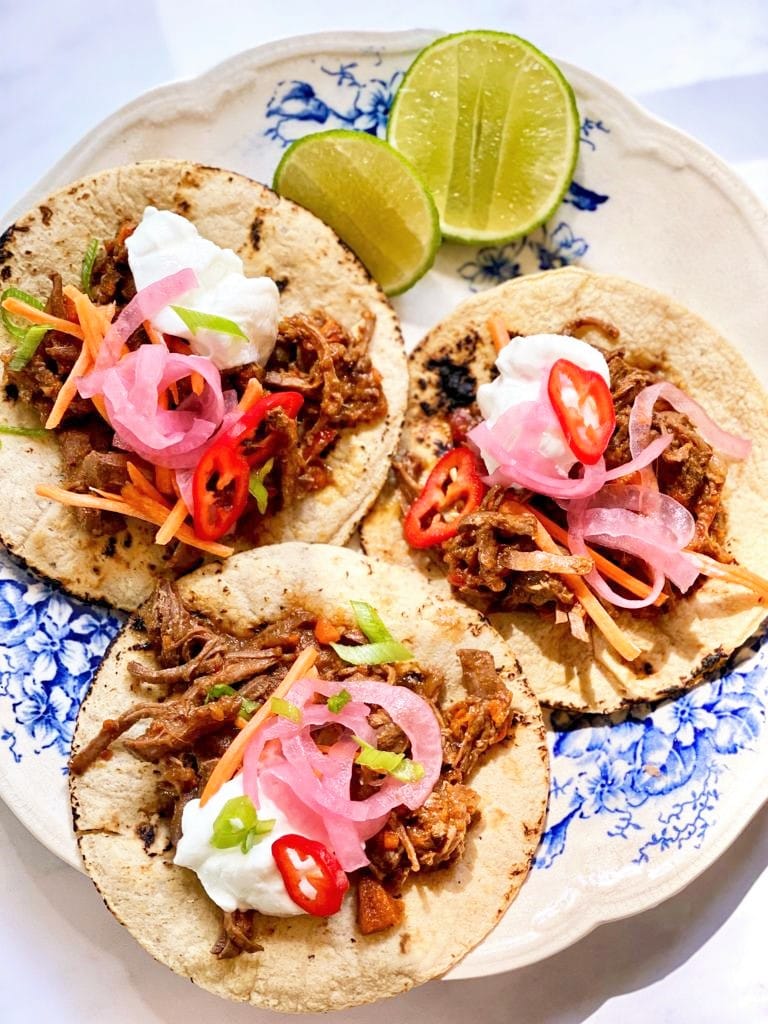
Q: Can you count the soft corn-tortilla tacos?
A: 3